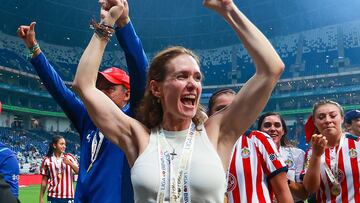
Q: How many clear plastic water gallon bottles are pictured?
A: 0